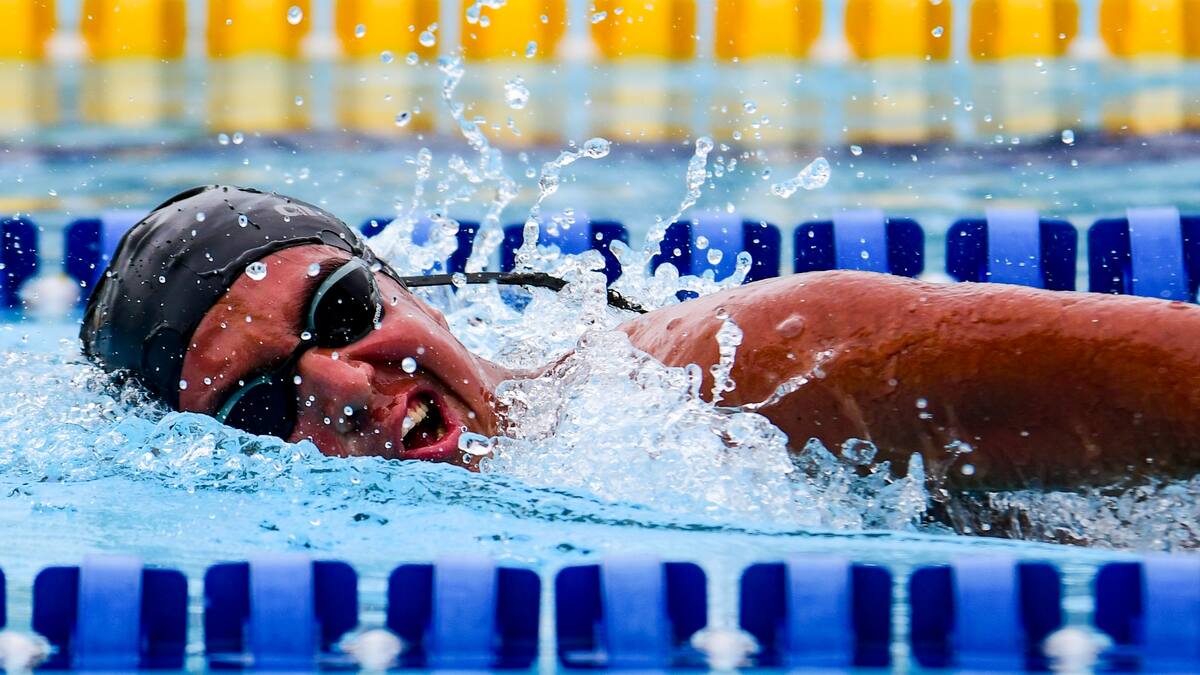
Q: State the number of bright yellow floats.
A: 10